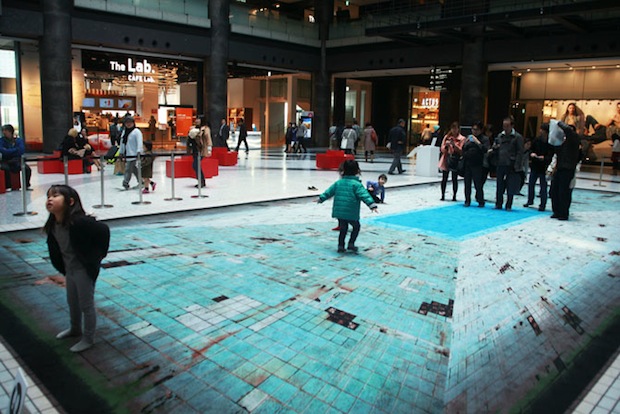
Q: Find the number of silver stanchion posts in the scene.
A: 7